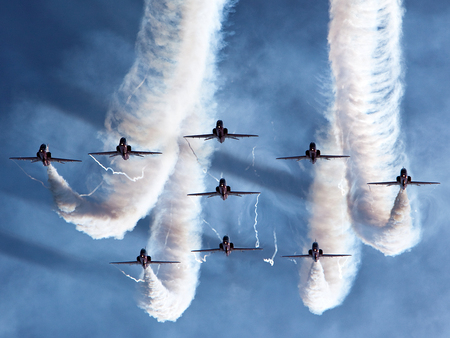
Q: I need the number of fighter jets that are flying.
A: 9